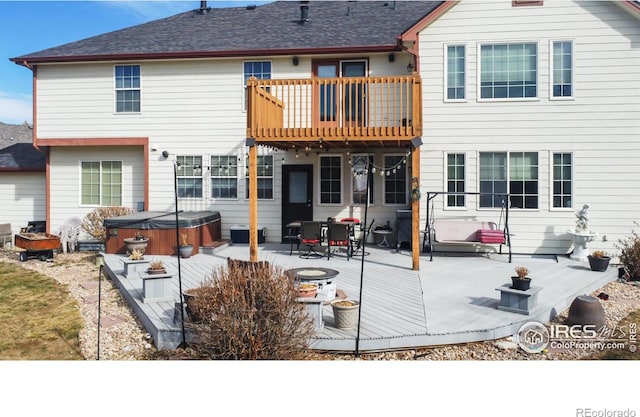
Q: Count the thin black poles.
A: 3